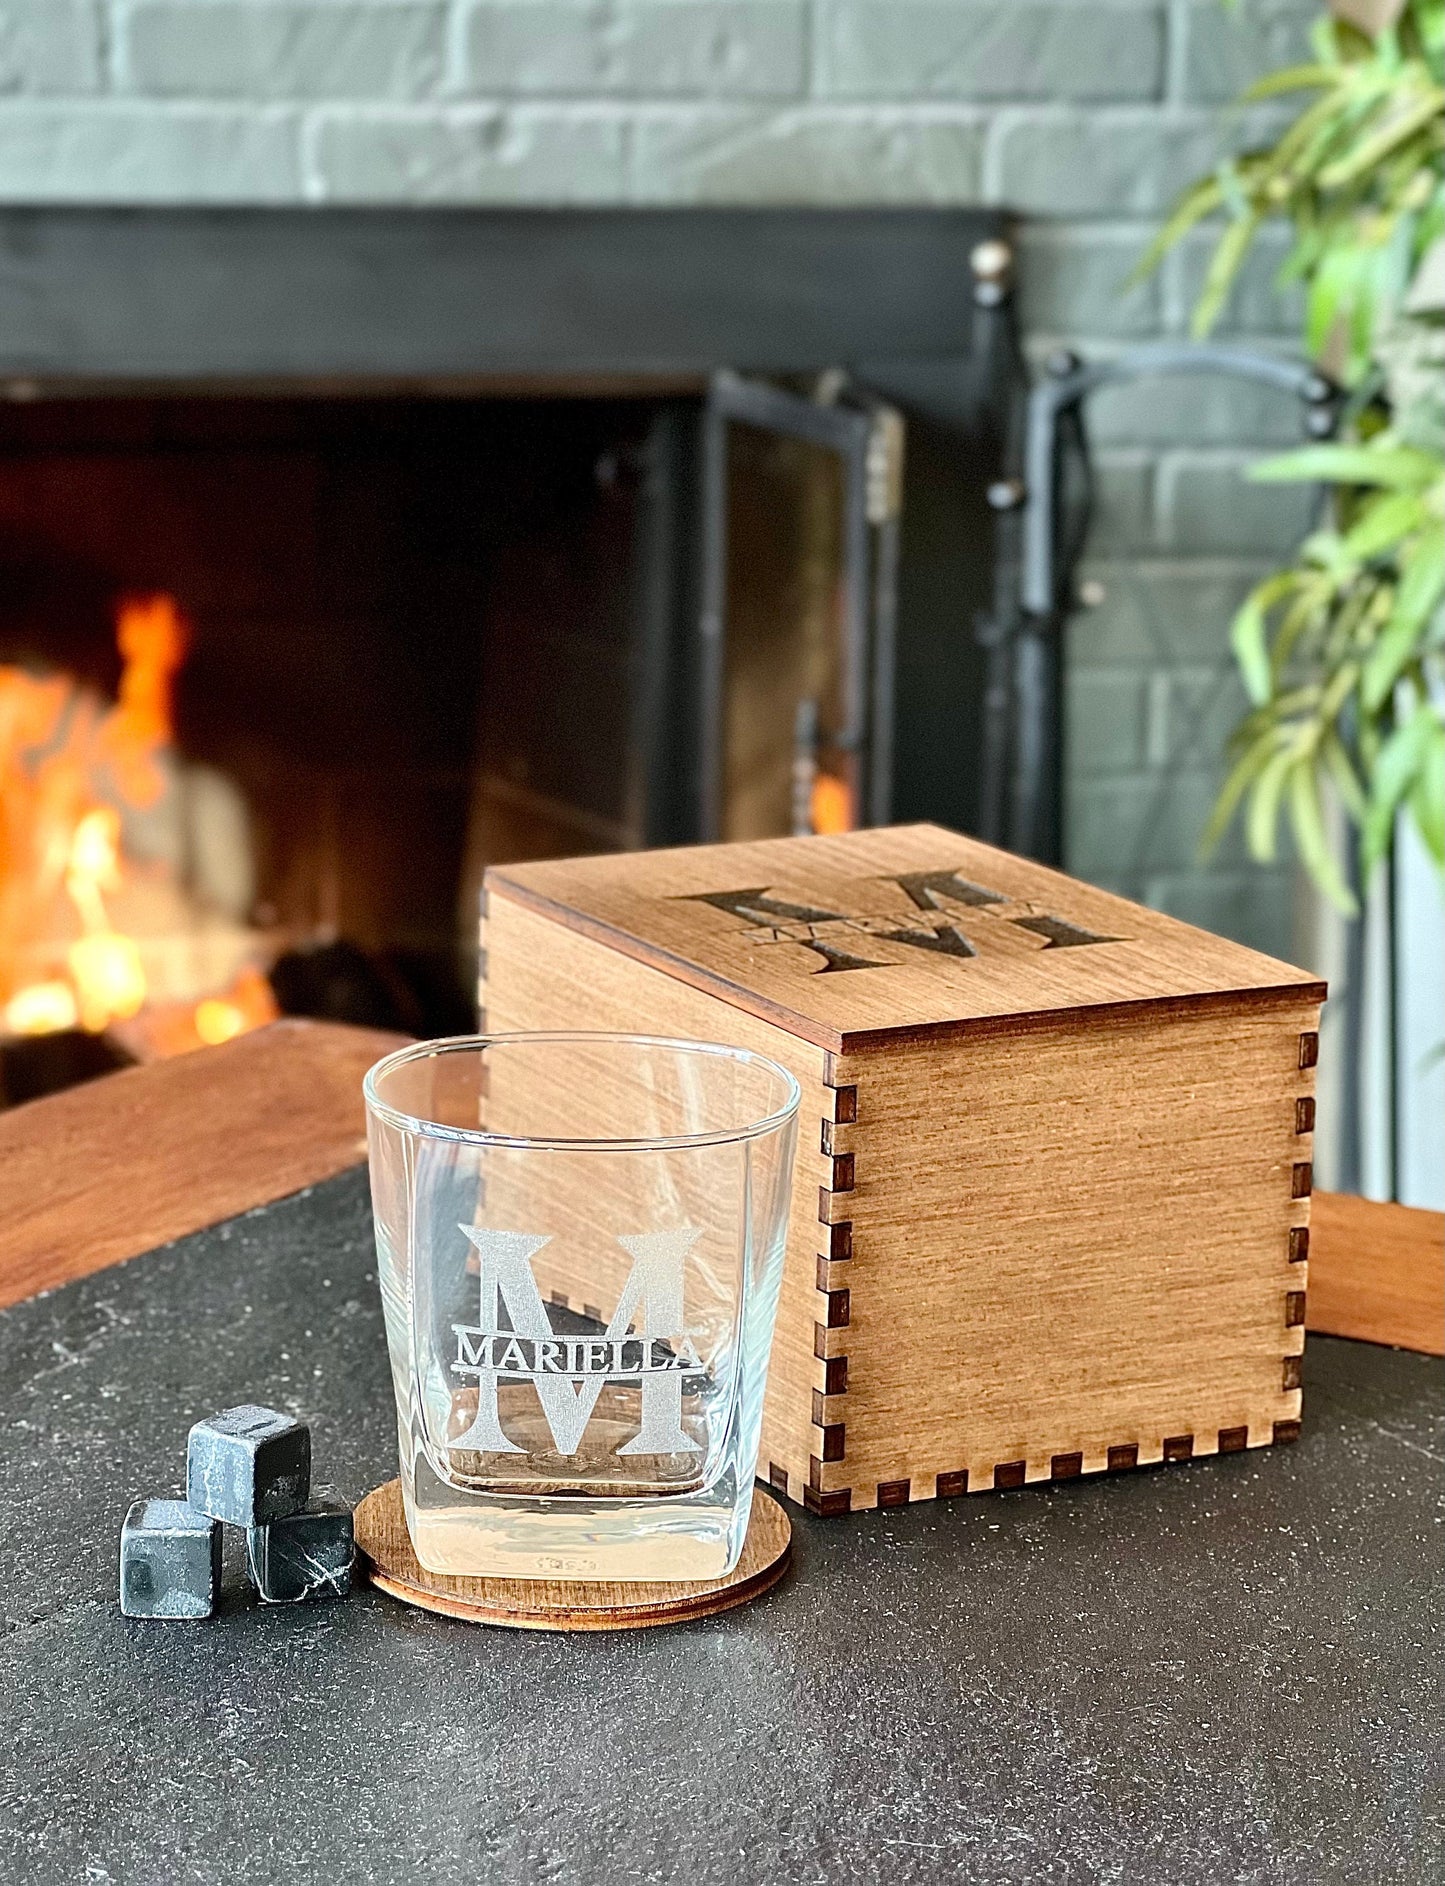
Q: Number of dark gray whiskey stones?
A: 3